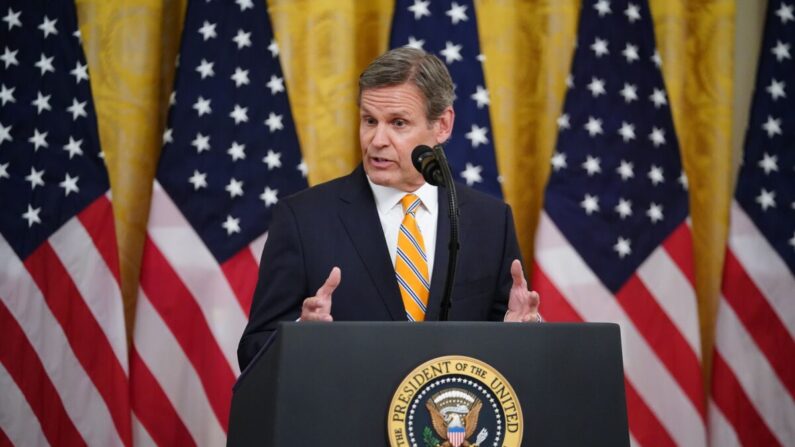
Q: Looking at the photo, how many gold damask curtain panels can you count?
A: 4